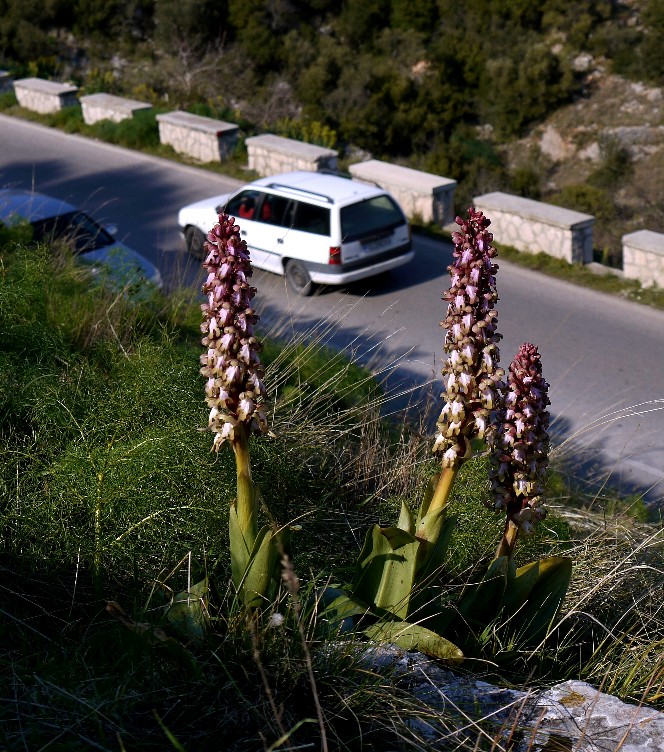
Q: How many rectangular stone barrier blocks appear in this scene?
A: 8